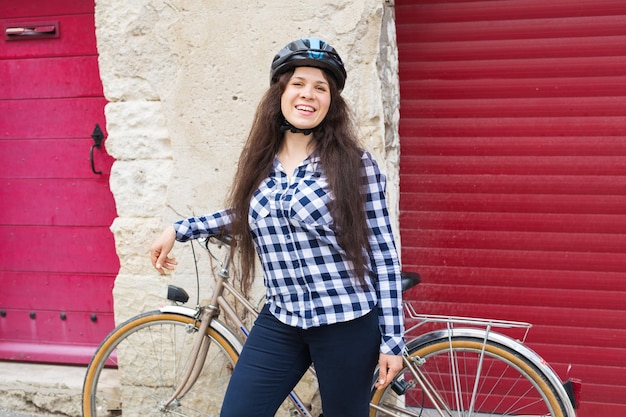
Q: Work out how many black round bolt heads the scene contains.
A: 4